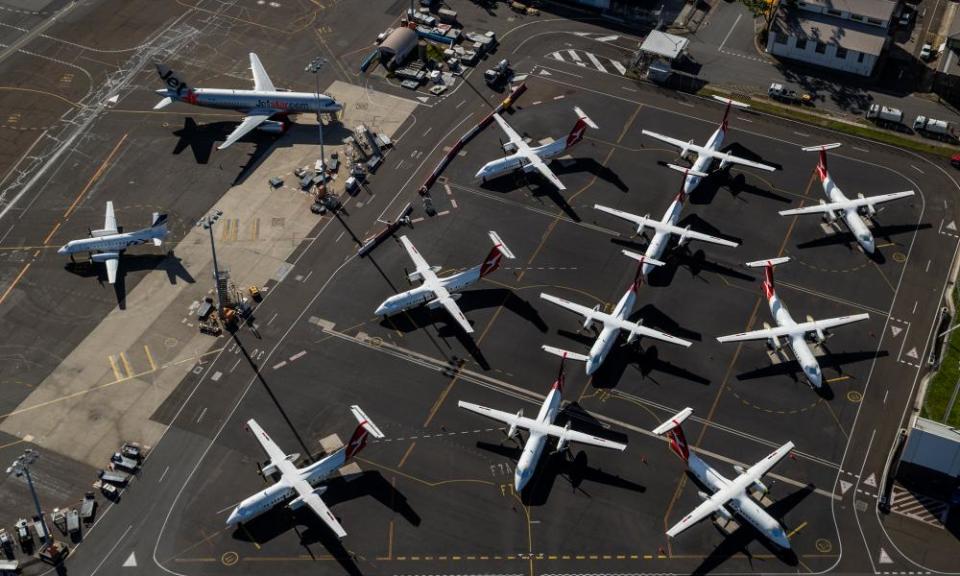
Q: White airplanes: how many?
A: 12